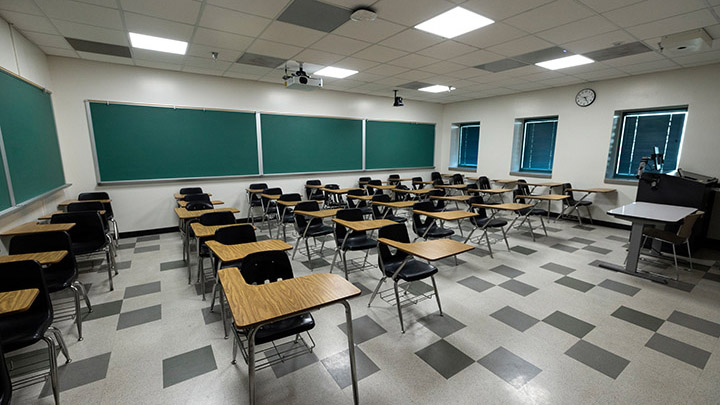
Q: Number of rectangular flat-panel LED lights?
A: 5